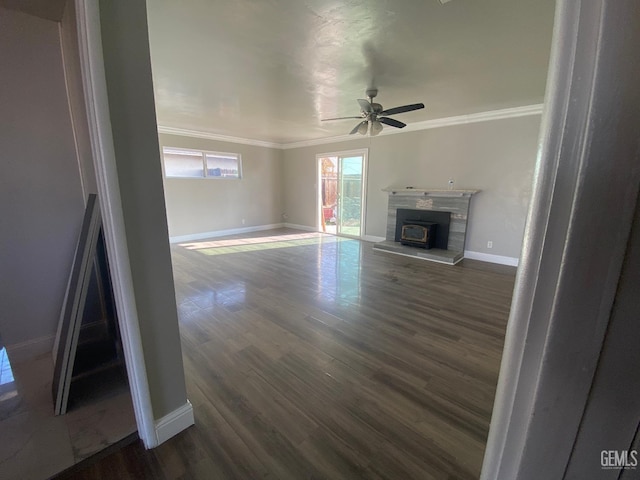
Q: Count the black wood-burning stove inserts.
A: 1